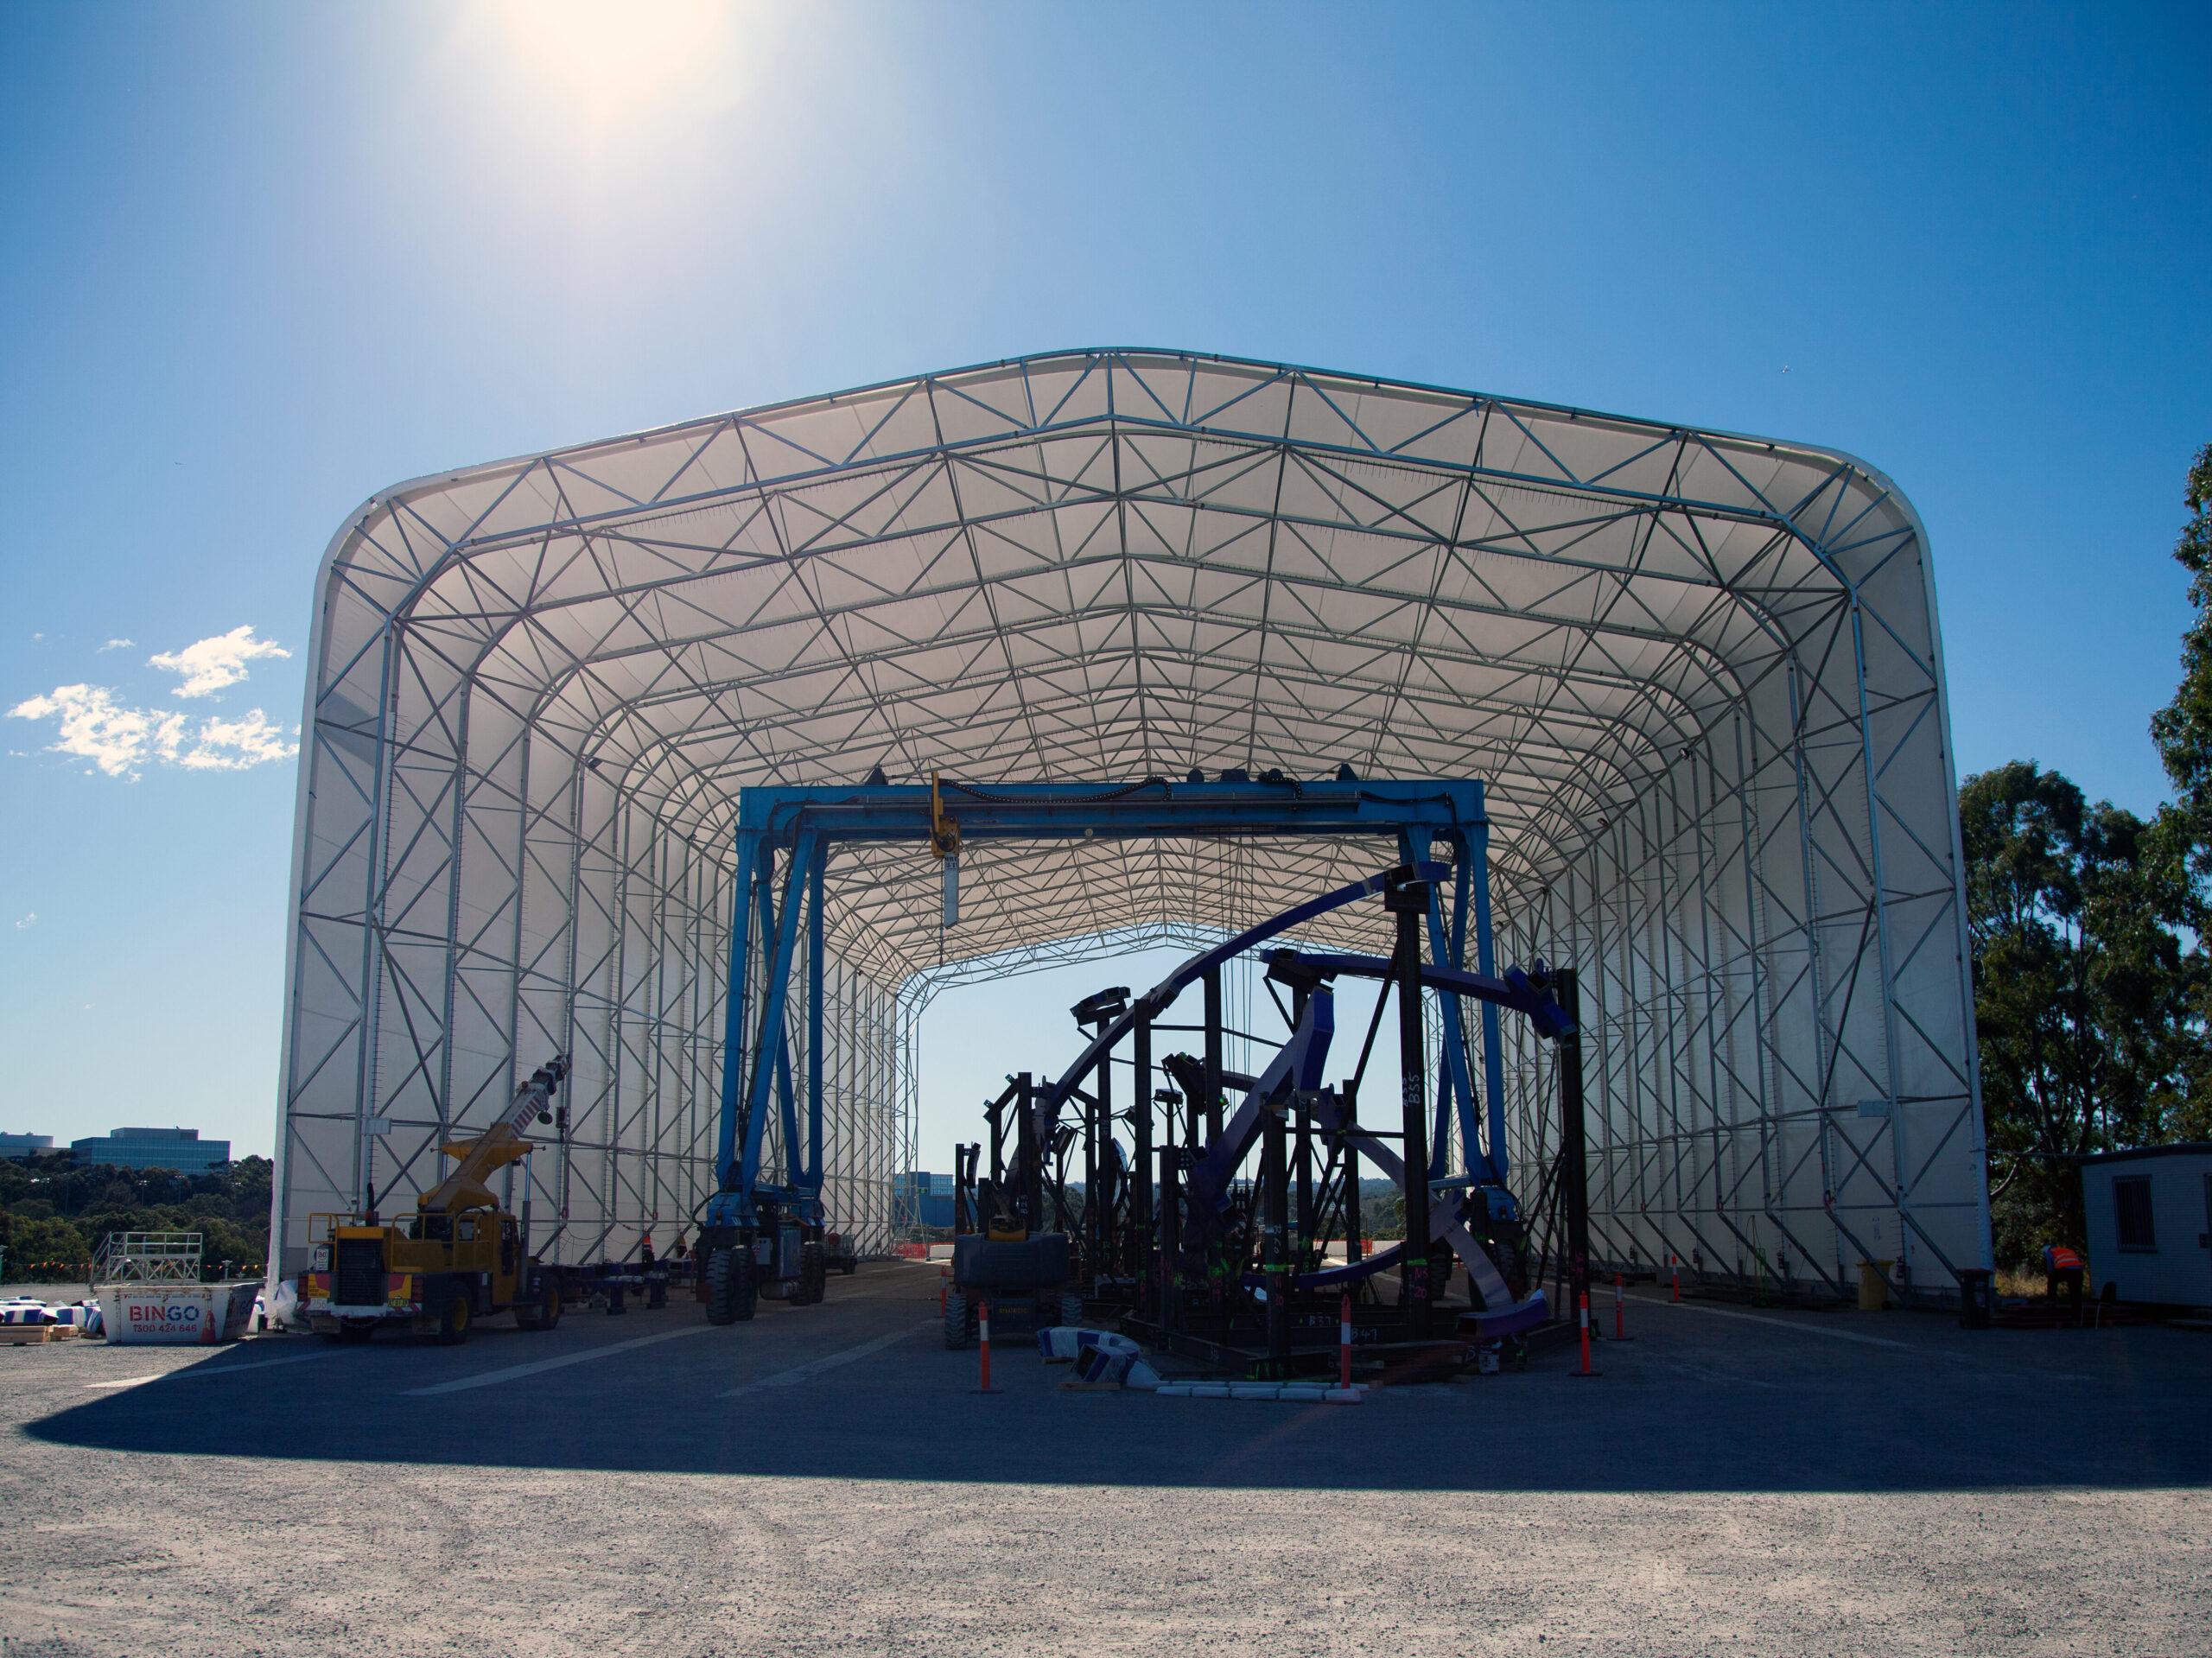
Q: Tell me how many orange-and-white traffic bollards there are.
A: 6